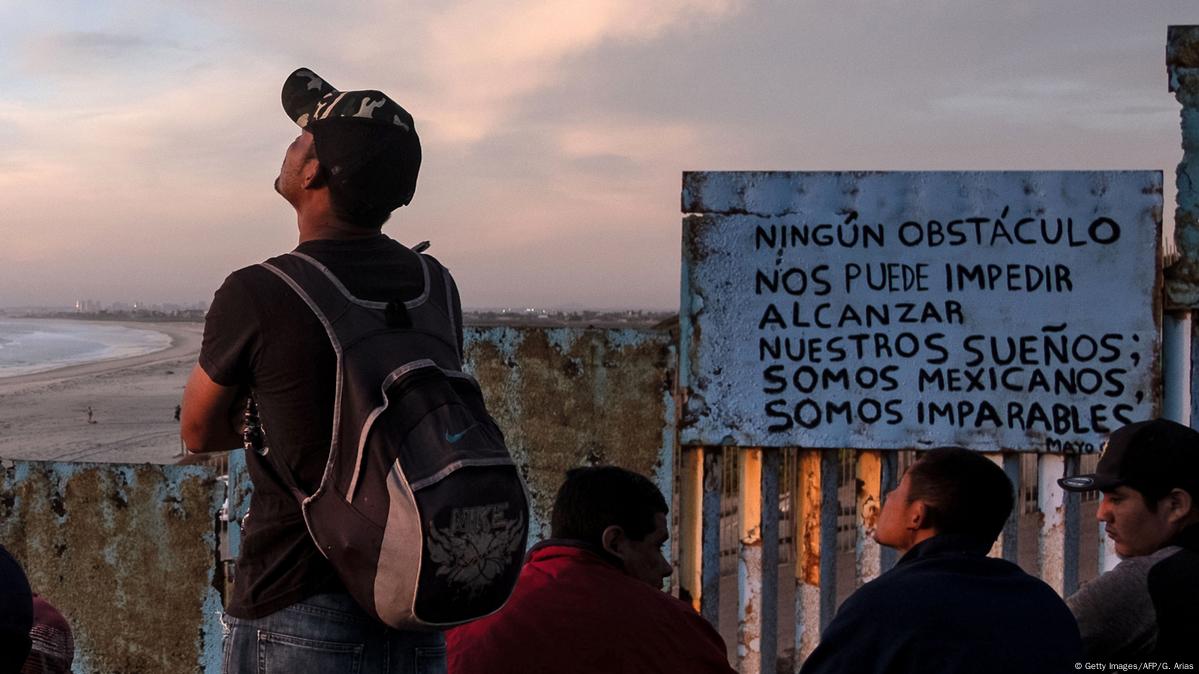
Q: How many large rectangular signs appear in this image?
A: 1